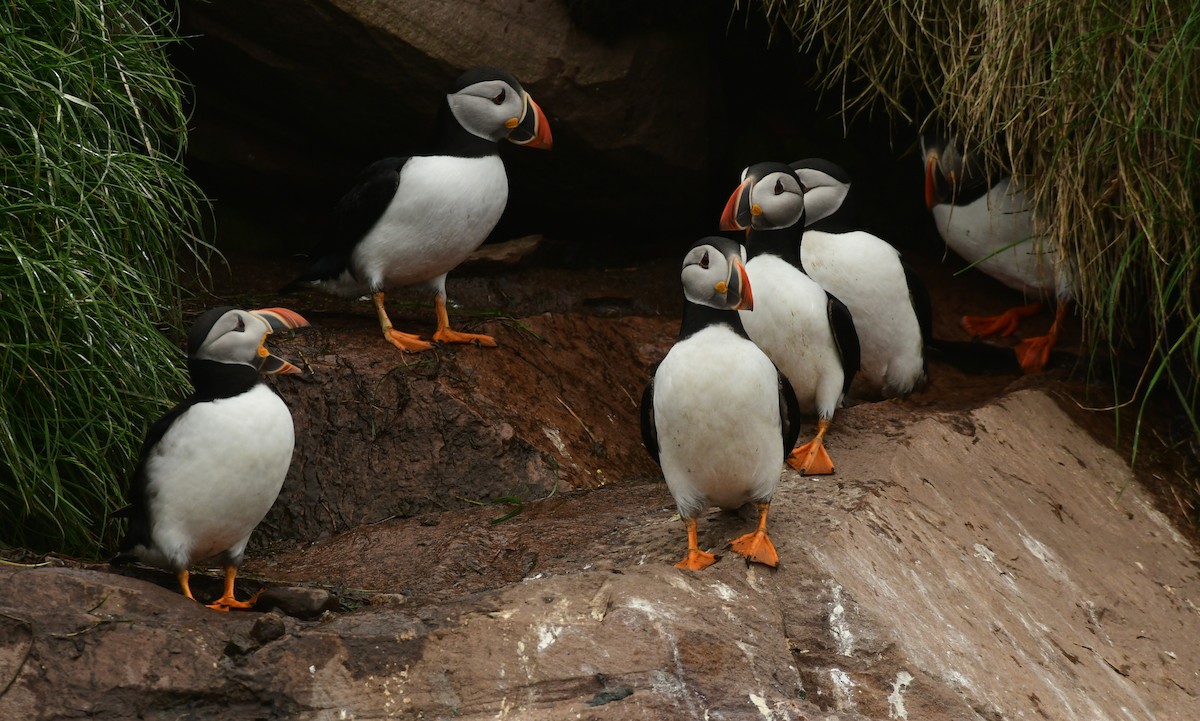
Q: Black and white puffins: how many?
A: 6